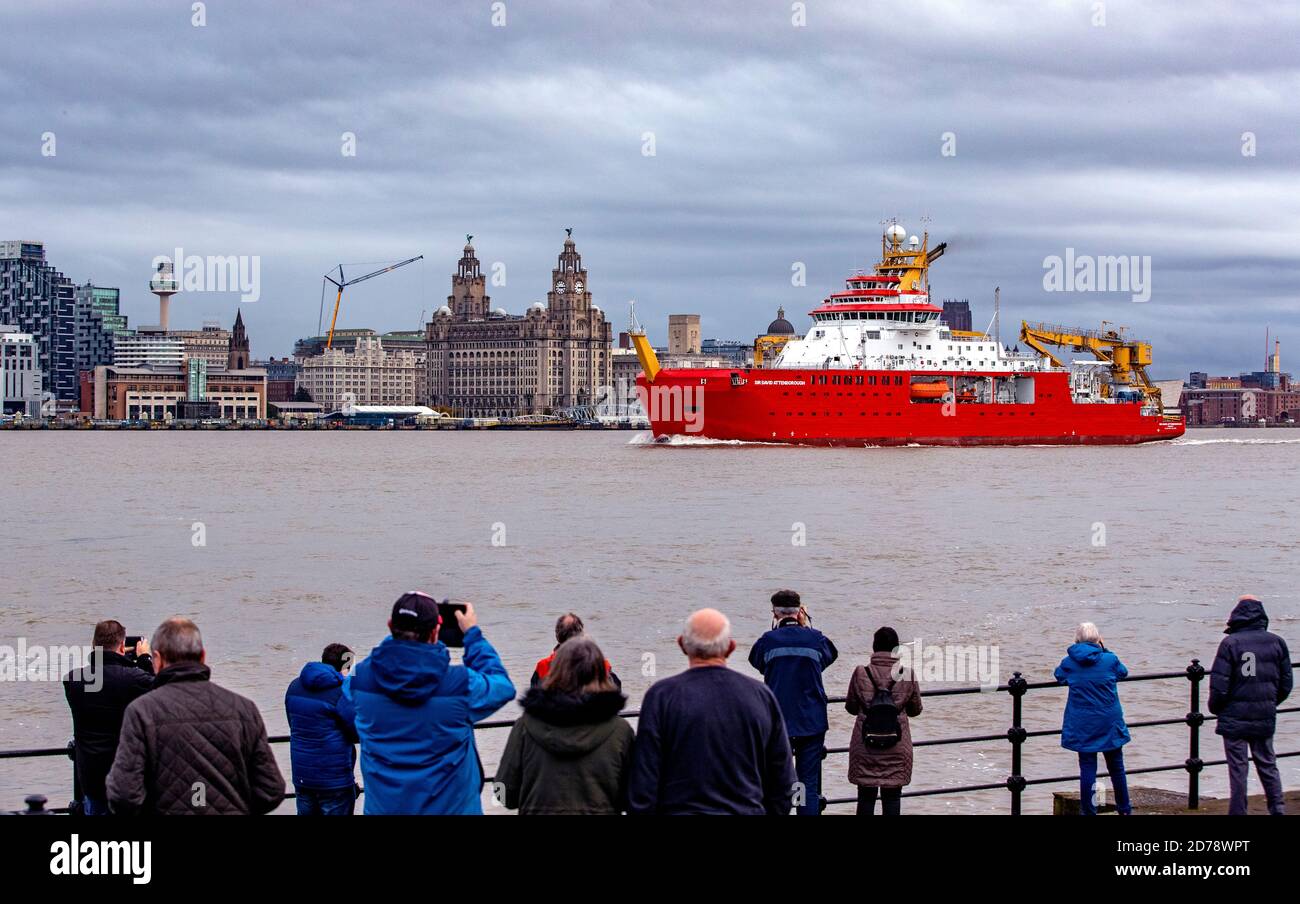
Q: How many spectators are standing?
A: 11